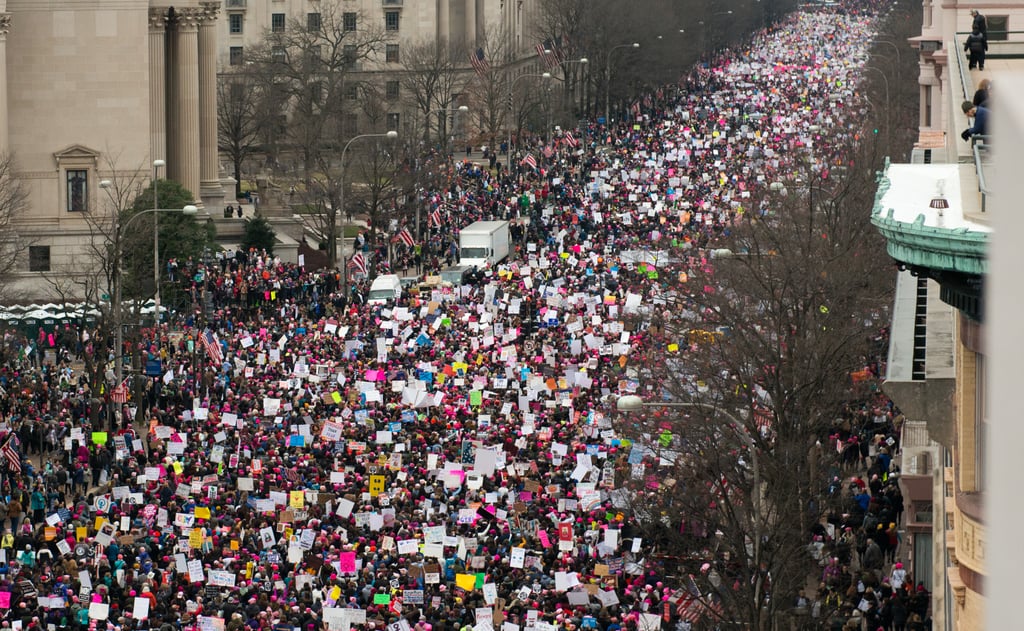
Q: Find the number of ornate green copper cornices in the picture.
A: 1